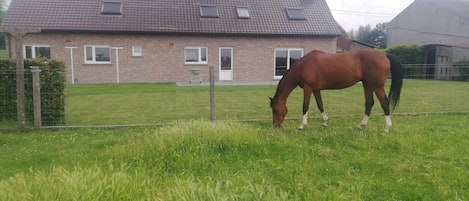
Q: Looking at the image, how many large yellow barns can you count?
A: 0